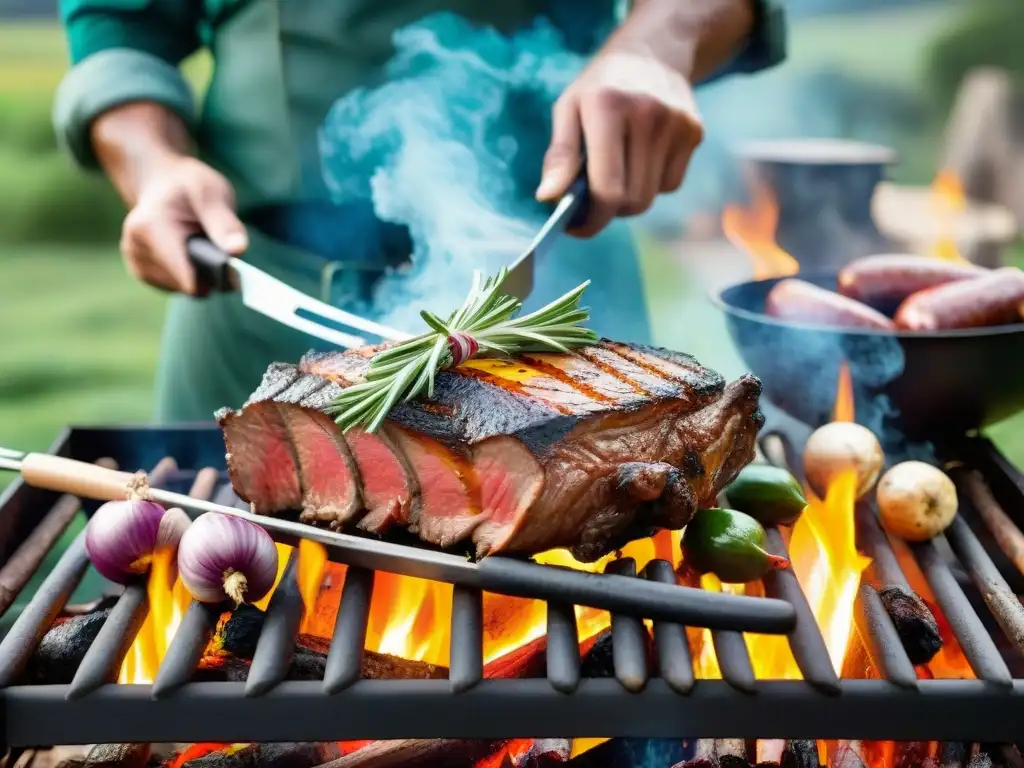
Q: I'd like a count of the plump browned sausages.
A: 3